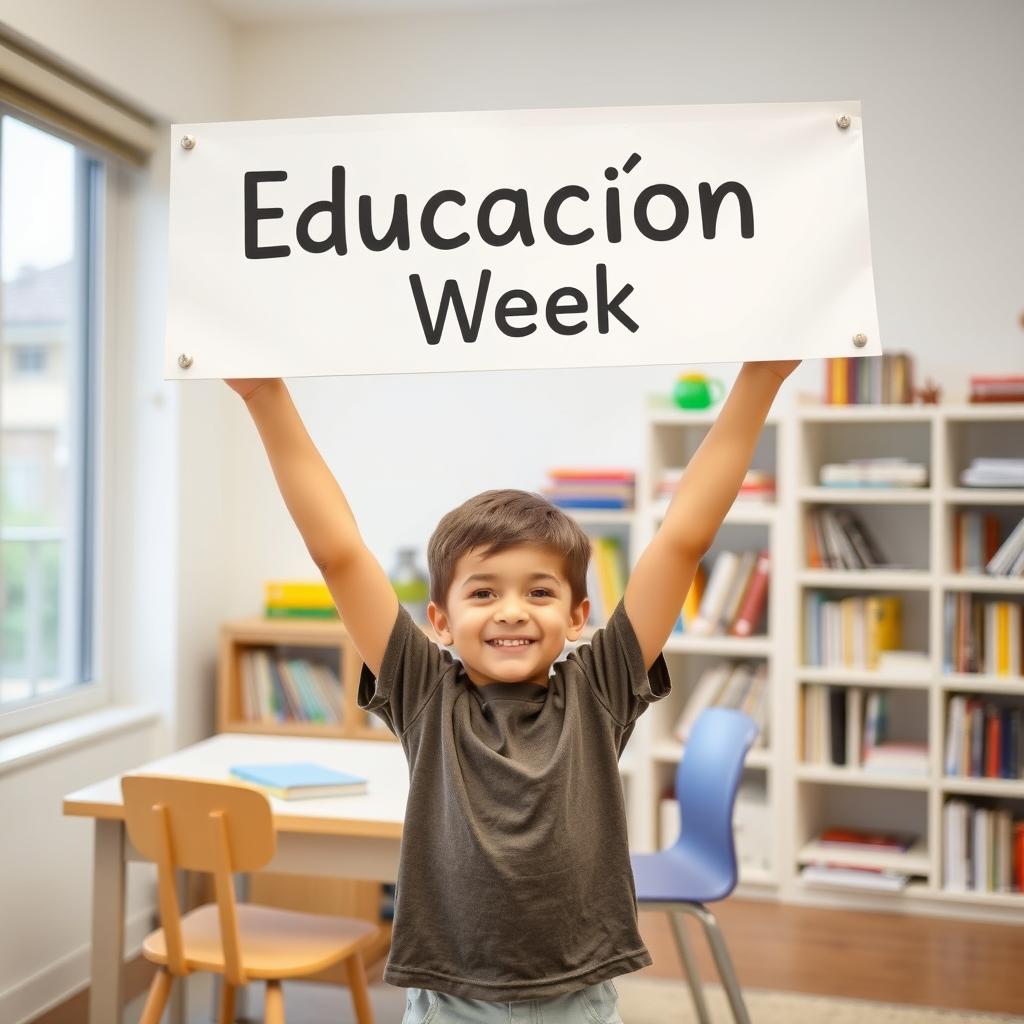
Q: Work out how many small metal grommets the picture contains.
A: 4